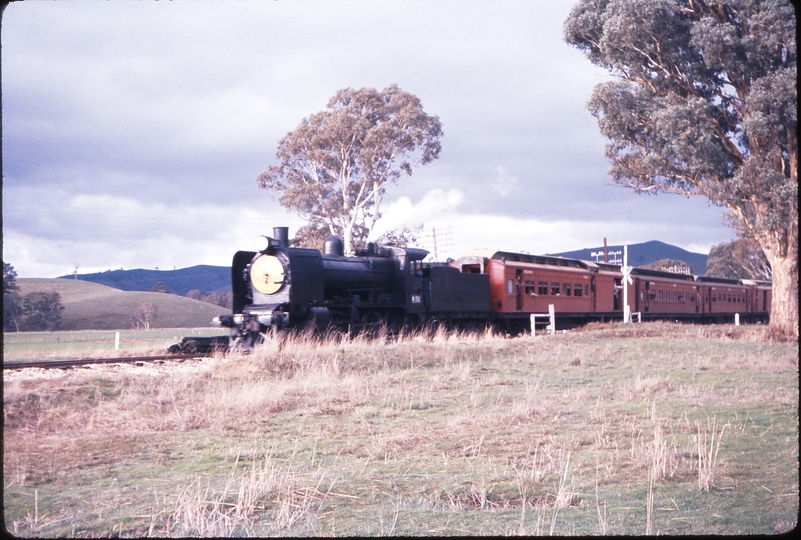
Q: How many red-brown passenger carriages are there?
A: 4